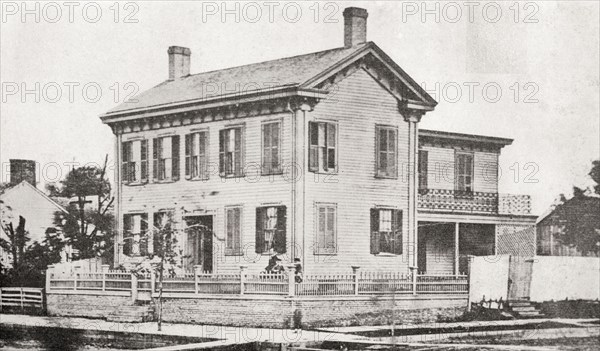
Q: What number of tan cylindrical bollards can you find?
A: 0